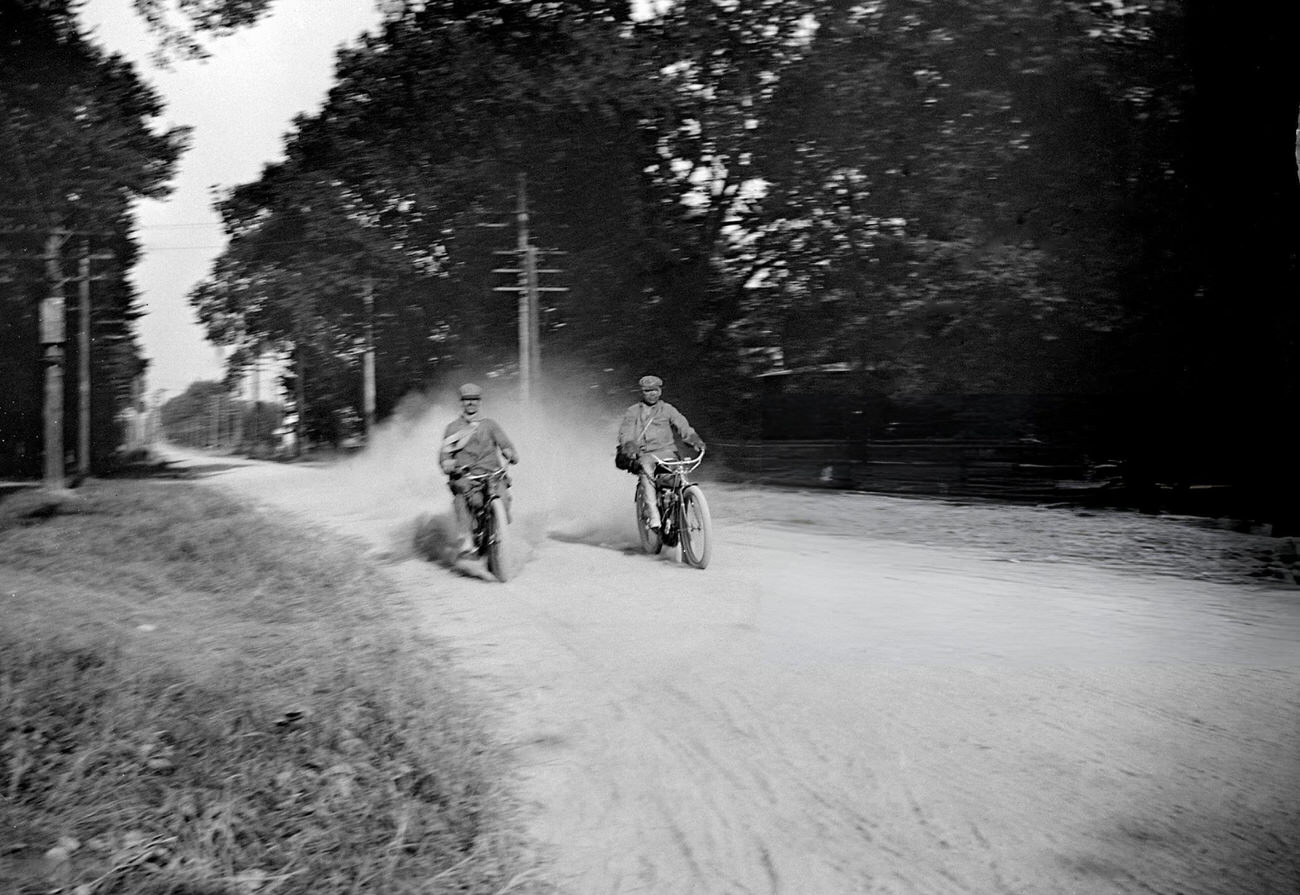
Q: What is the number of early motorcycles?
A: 2